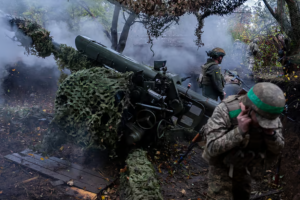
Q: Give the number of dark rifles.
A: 2